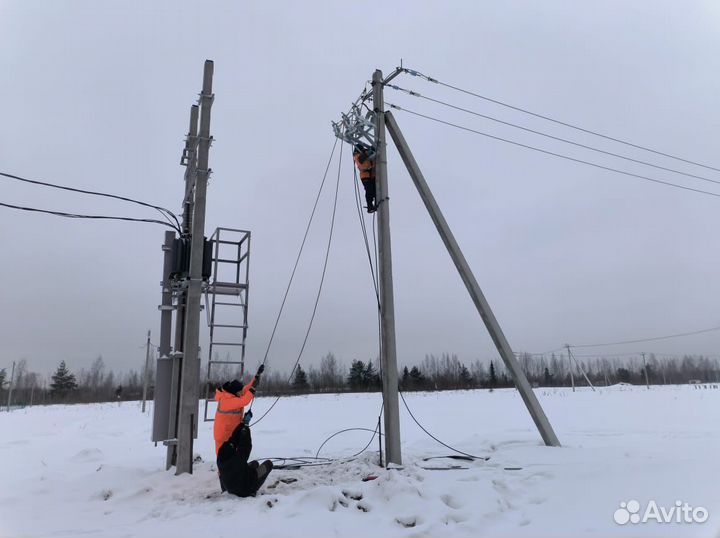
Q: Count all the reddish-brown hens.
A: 0